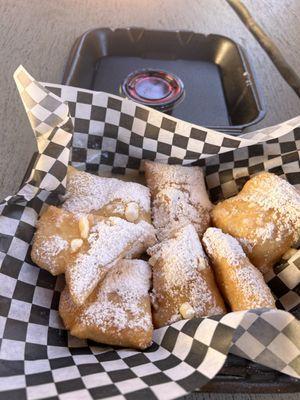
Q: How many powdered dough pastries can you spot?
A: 8